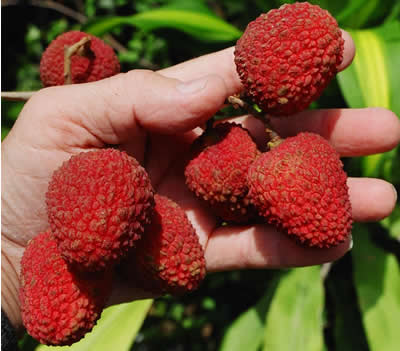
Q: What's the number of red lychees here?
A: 7